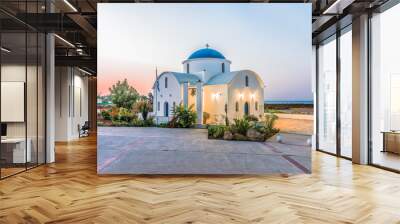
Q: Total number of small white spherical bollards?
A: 2